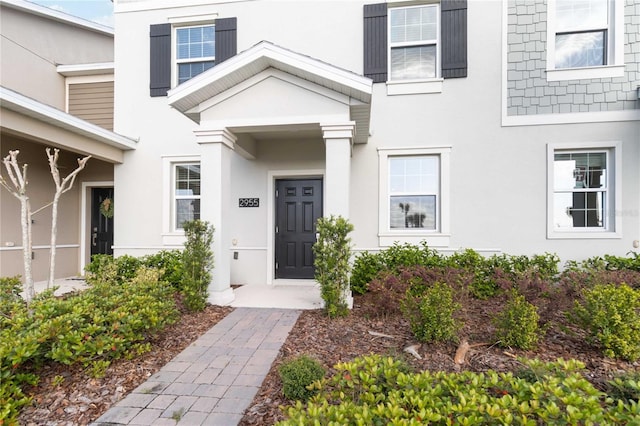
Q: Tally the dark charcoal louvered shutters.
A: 4